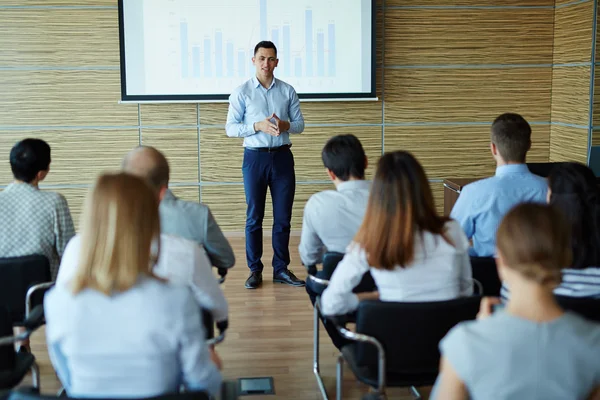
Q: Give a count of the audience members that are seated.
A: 9